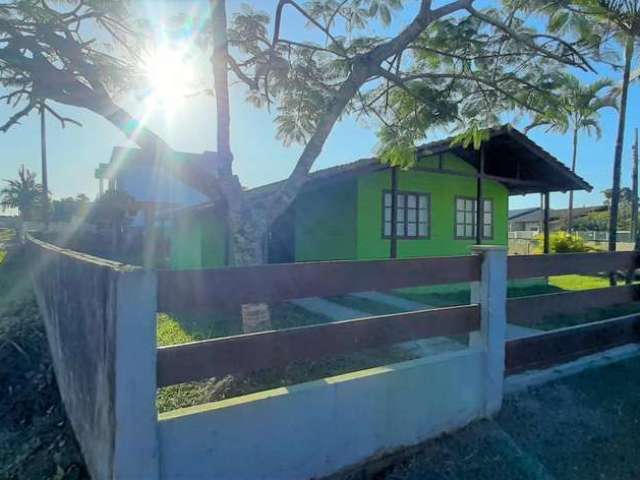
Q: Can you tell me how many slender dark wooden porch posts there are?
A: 3